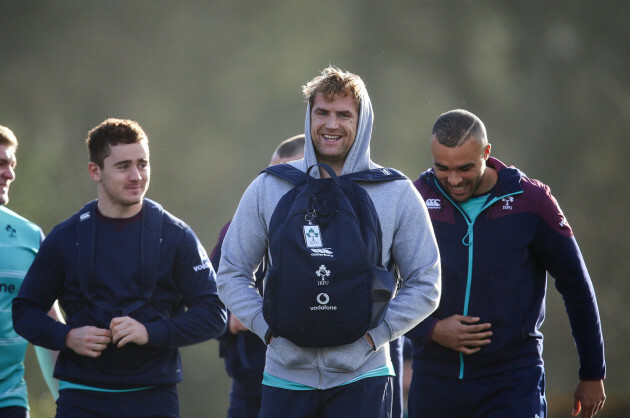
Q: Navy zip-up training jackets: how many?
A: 1